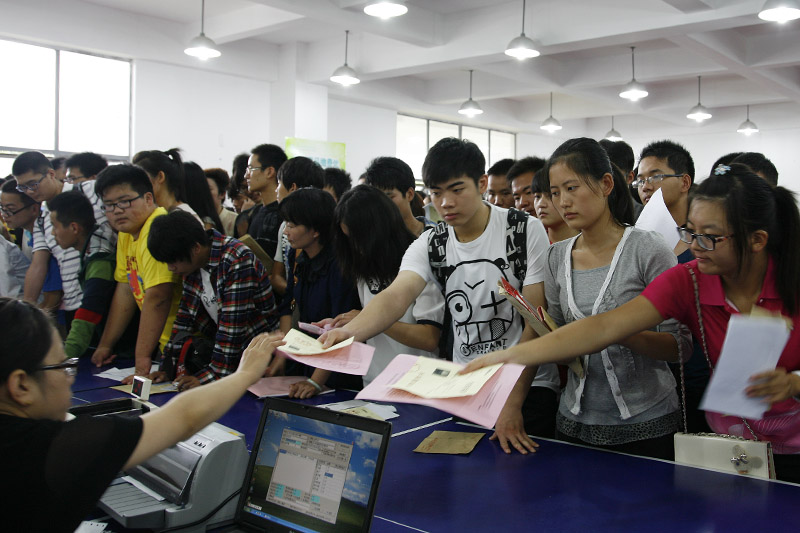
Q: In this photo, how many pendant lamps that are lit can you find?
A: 11